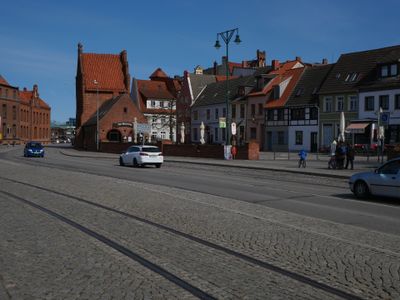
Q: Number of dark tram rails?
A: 2